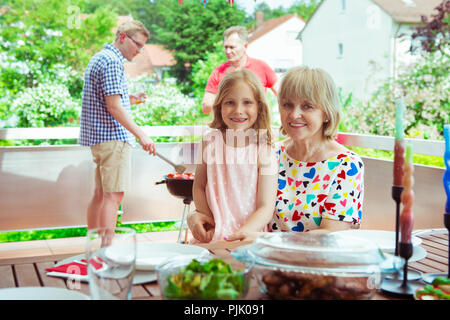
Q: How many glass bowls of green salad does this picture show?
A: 1